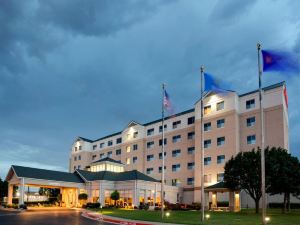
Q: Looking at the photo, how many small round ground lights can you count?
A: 3